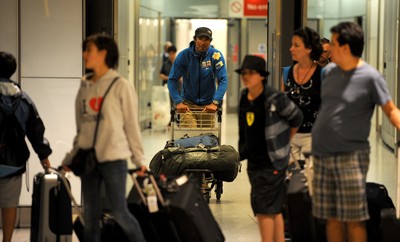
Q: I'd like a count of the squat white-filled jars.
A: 0